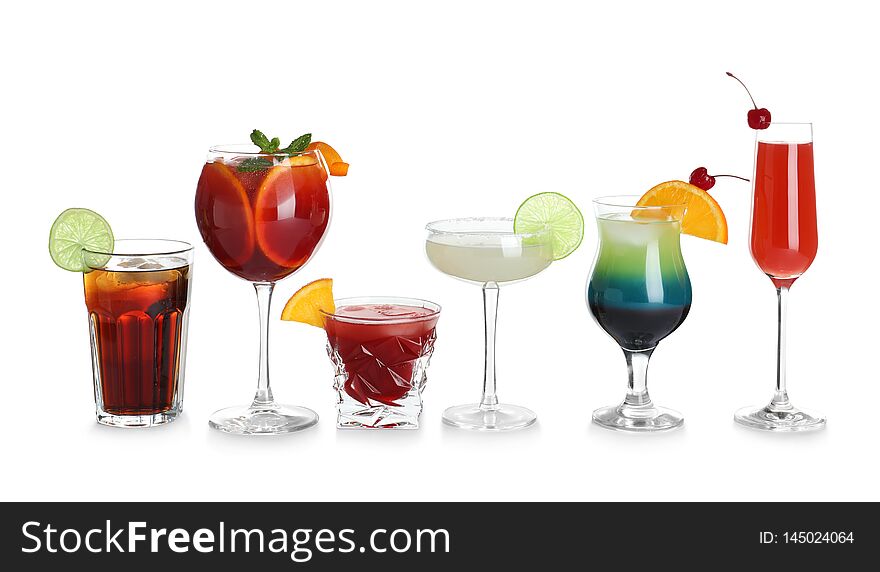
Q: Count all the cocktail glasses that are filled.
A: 6